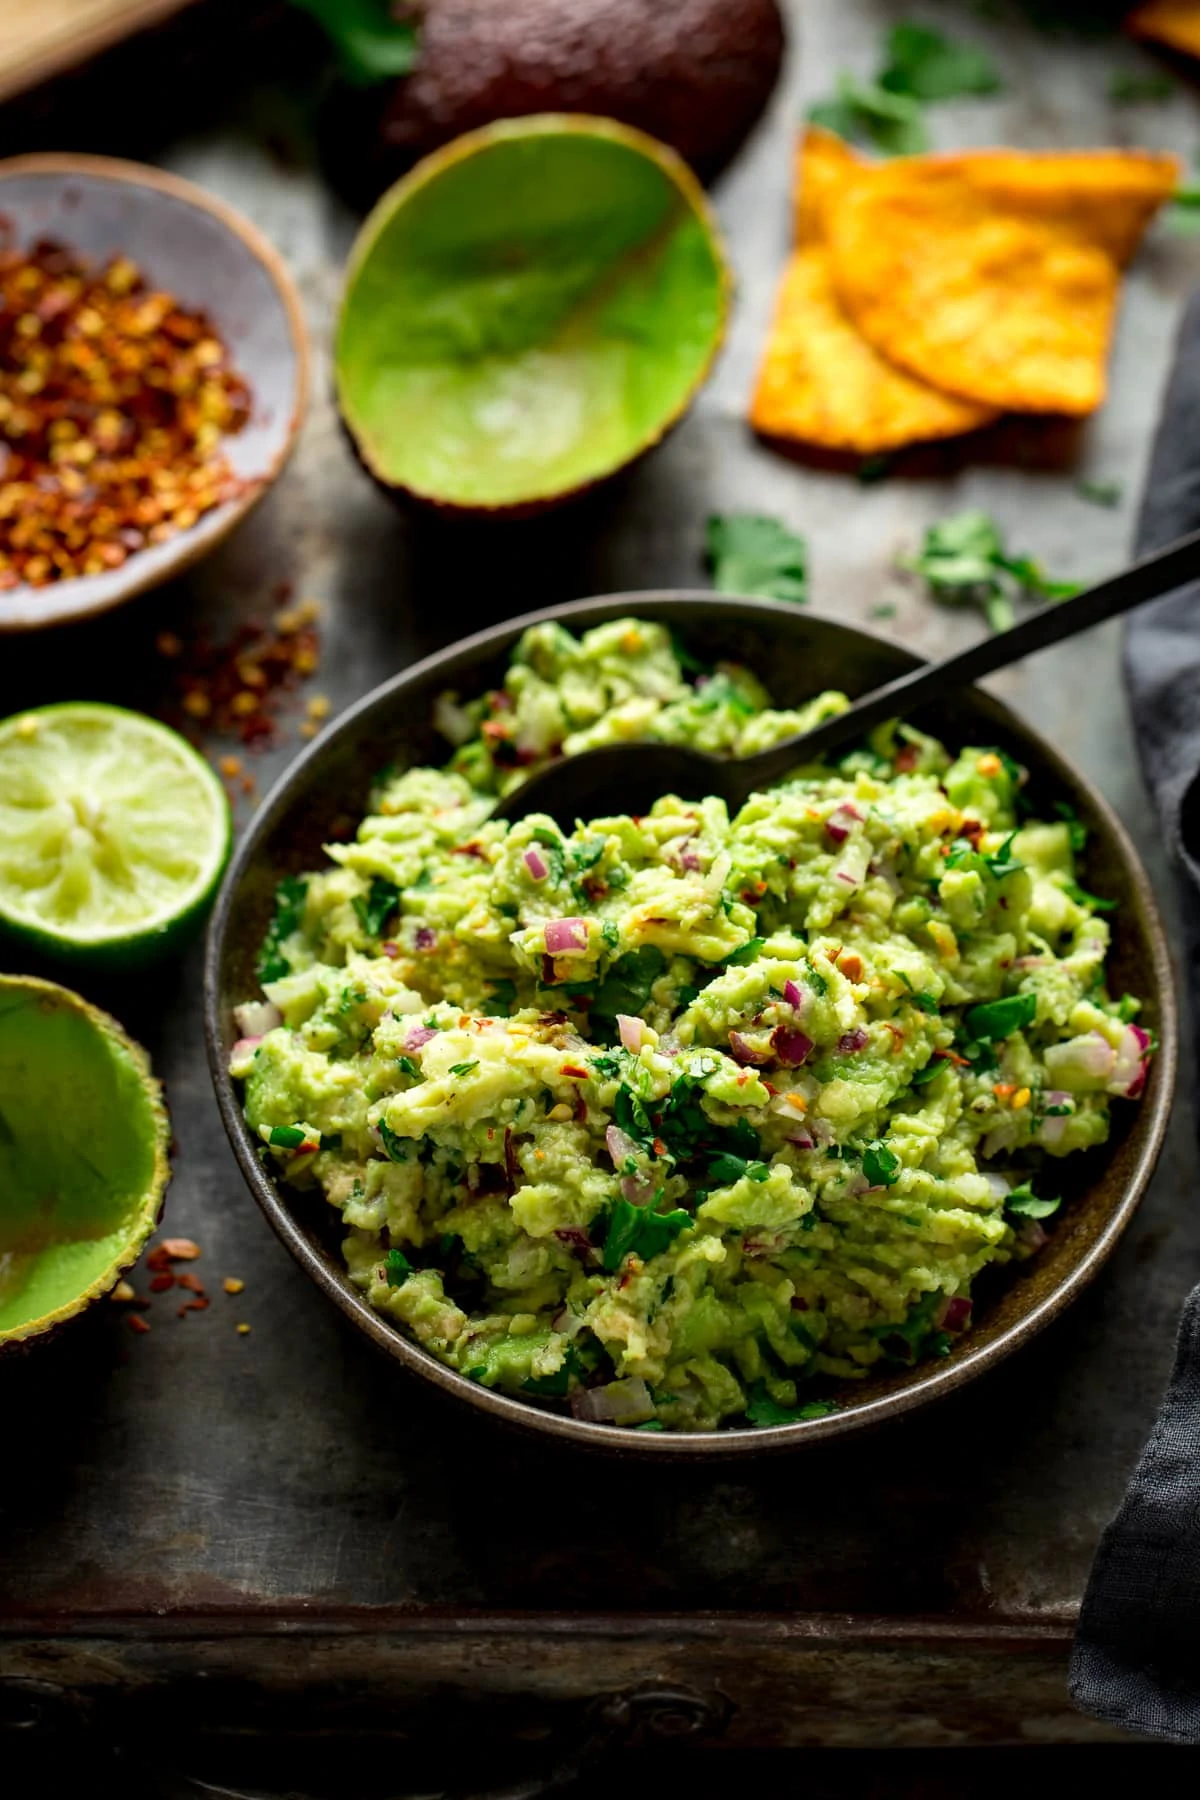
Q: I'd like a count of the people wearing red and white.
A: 0